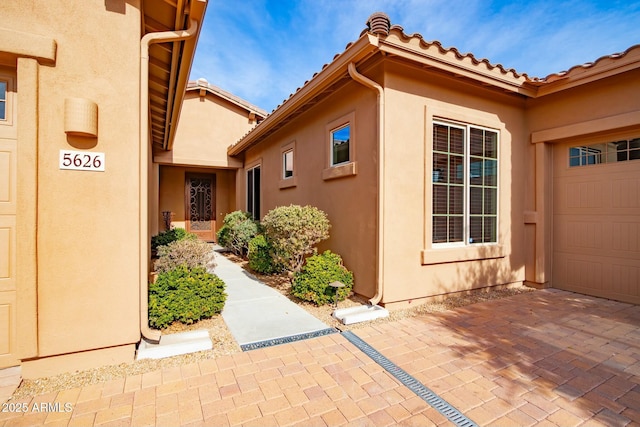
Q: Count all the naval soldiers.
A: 0